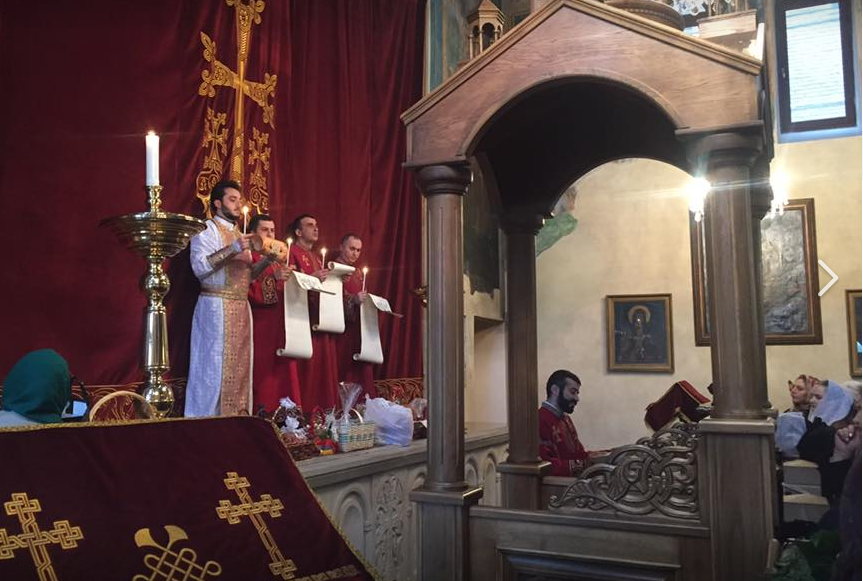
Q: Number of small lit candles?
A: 4